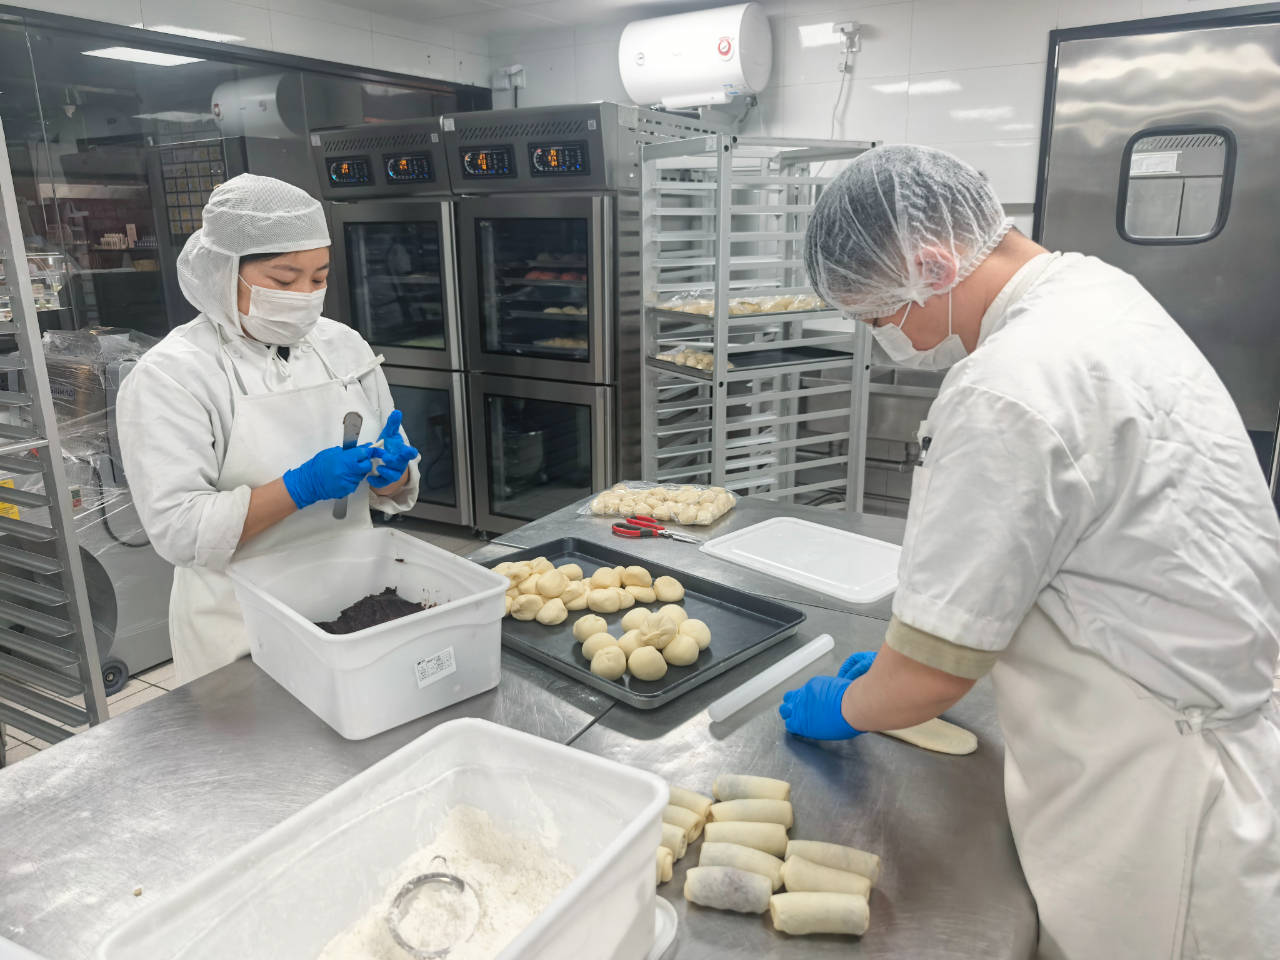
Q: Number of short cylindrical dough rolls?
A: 12